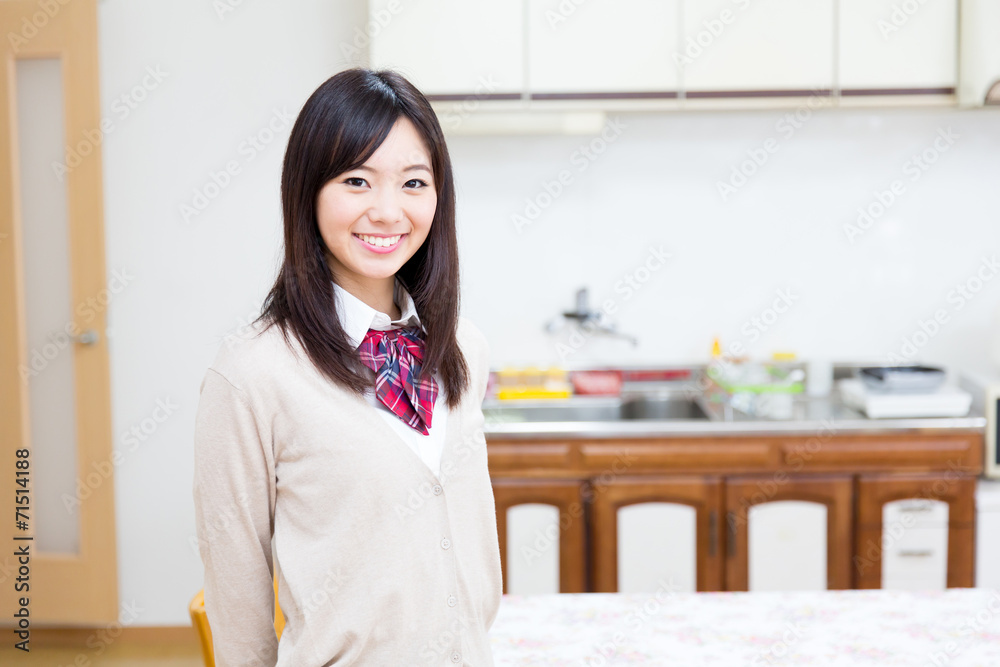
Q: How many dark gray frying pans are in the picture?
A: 1